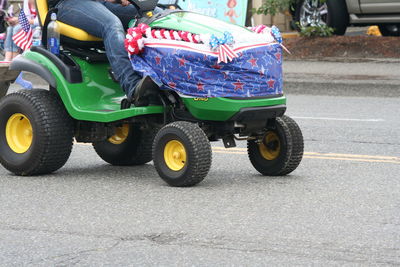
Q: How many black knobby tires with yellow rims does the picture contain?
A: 4